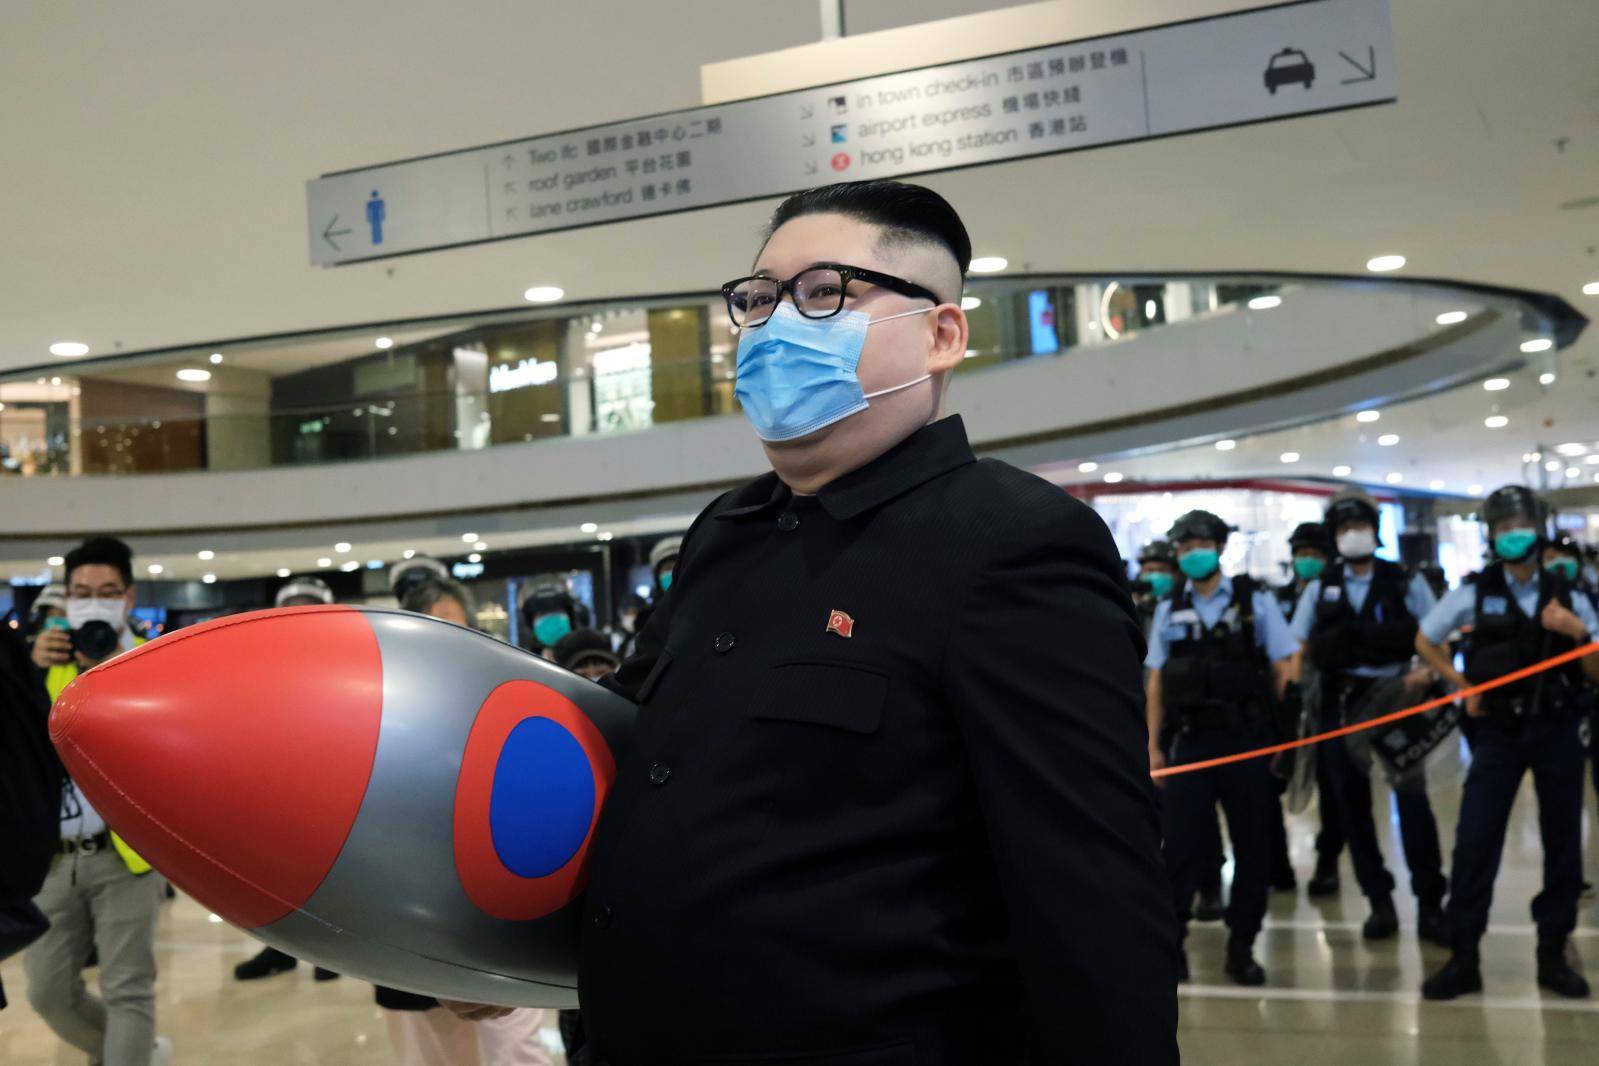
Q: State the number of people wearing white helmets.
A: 4